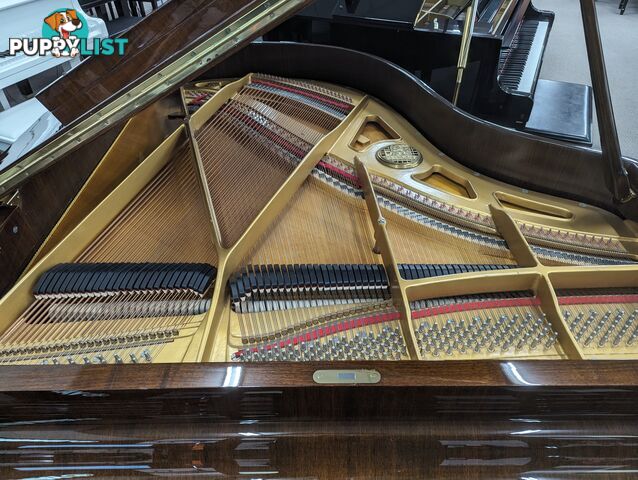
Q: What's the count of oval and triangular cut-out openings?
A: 3